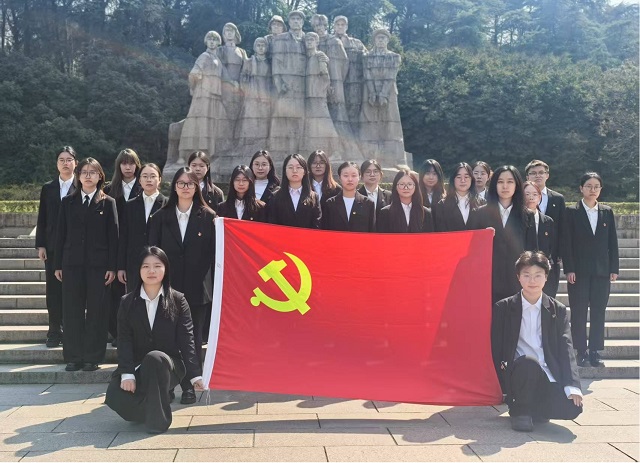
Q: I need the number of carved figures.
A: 9